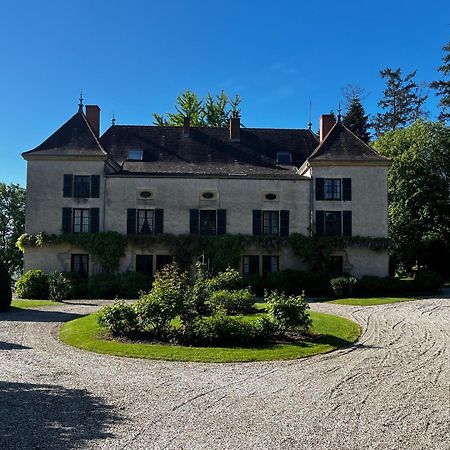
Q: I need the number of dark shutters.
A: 14